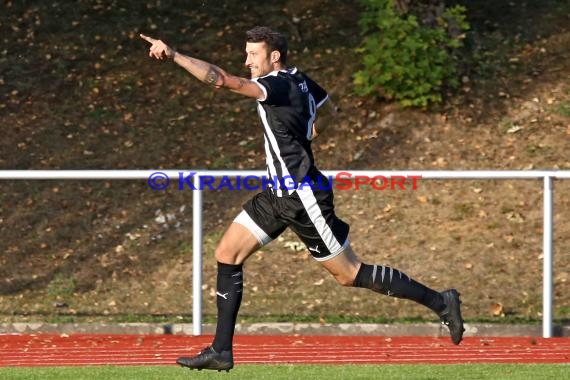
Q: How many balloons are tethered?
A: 0